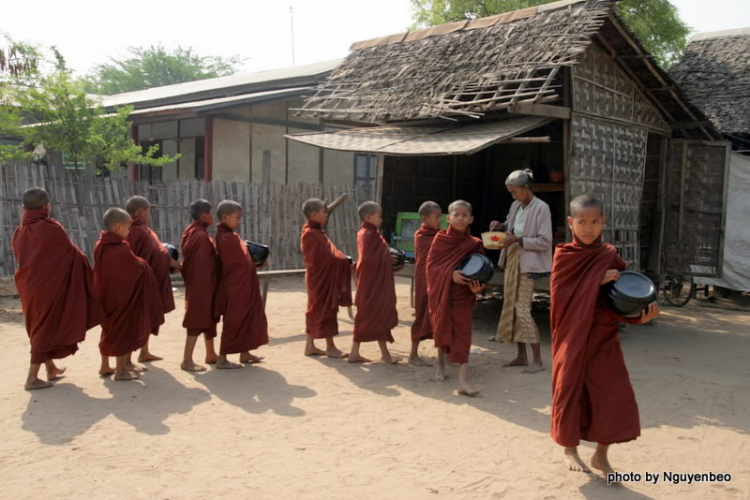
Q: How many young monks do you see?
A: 10